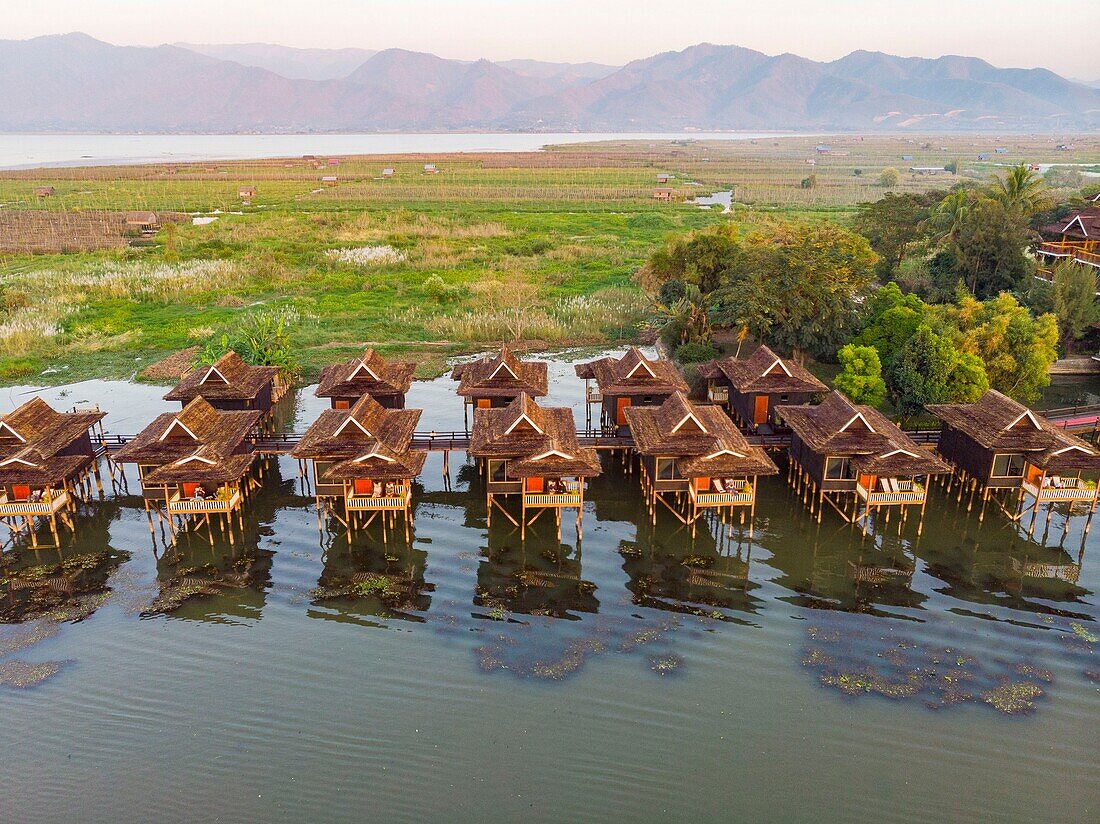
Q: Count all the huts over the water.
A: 12